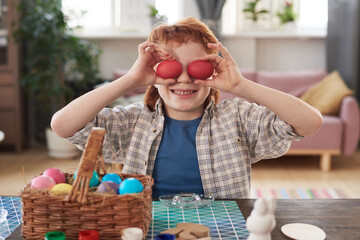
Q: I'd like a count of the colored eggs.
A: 9